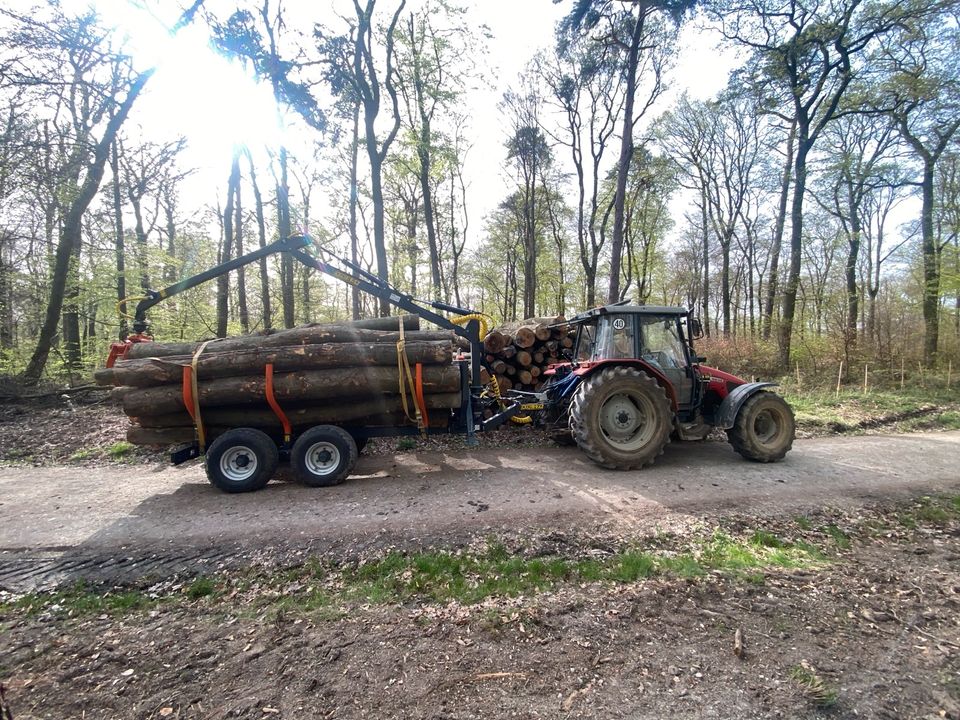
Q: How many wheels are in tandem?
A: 2